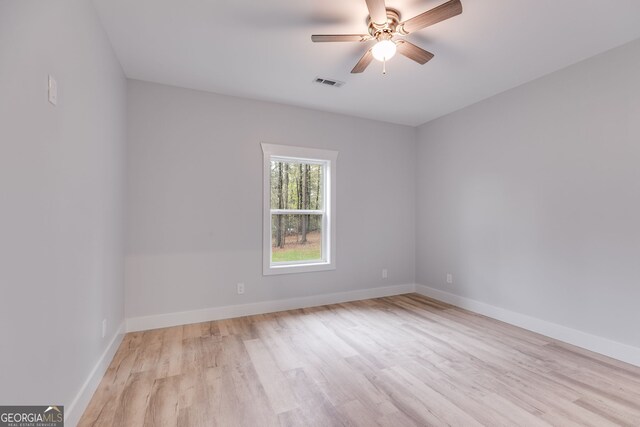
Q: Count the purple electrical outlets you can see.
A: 0